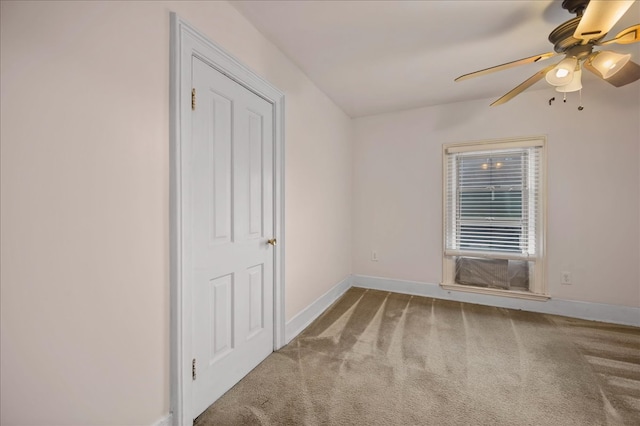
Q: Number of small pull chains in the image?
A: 2